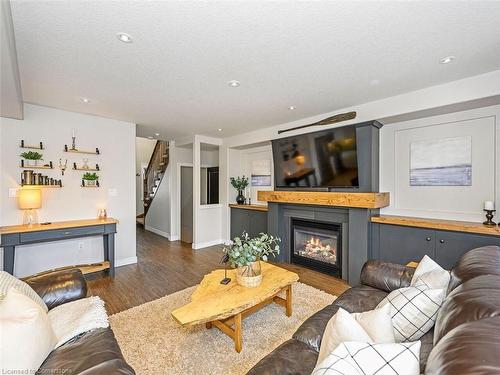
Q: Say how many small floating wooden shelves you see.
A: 6